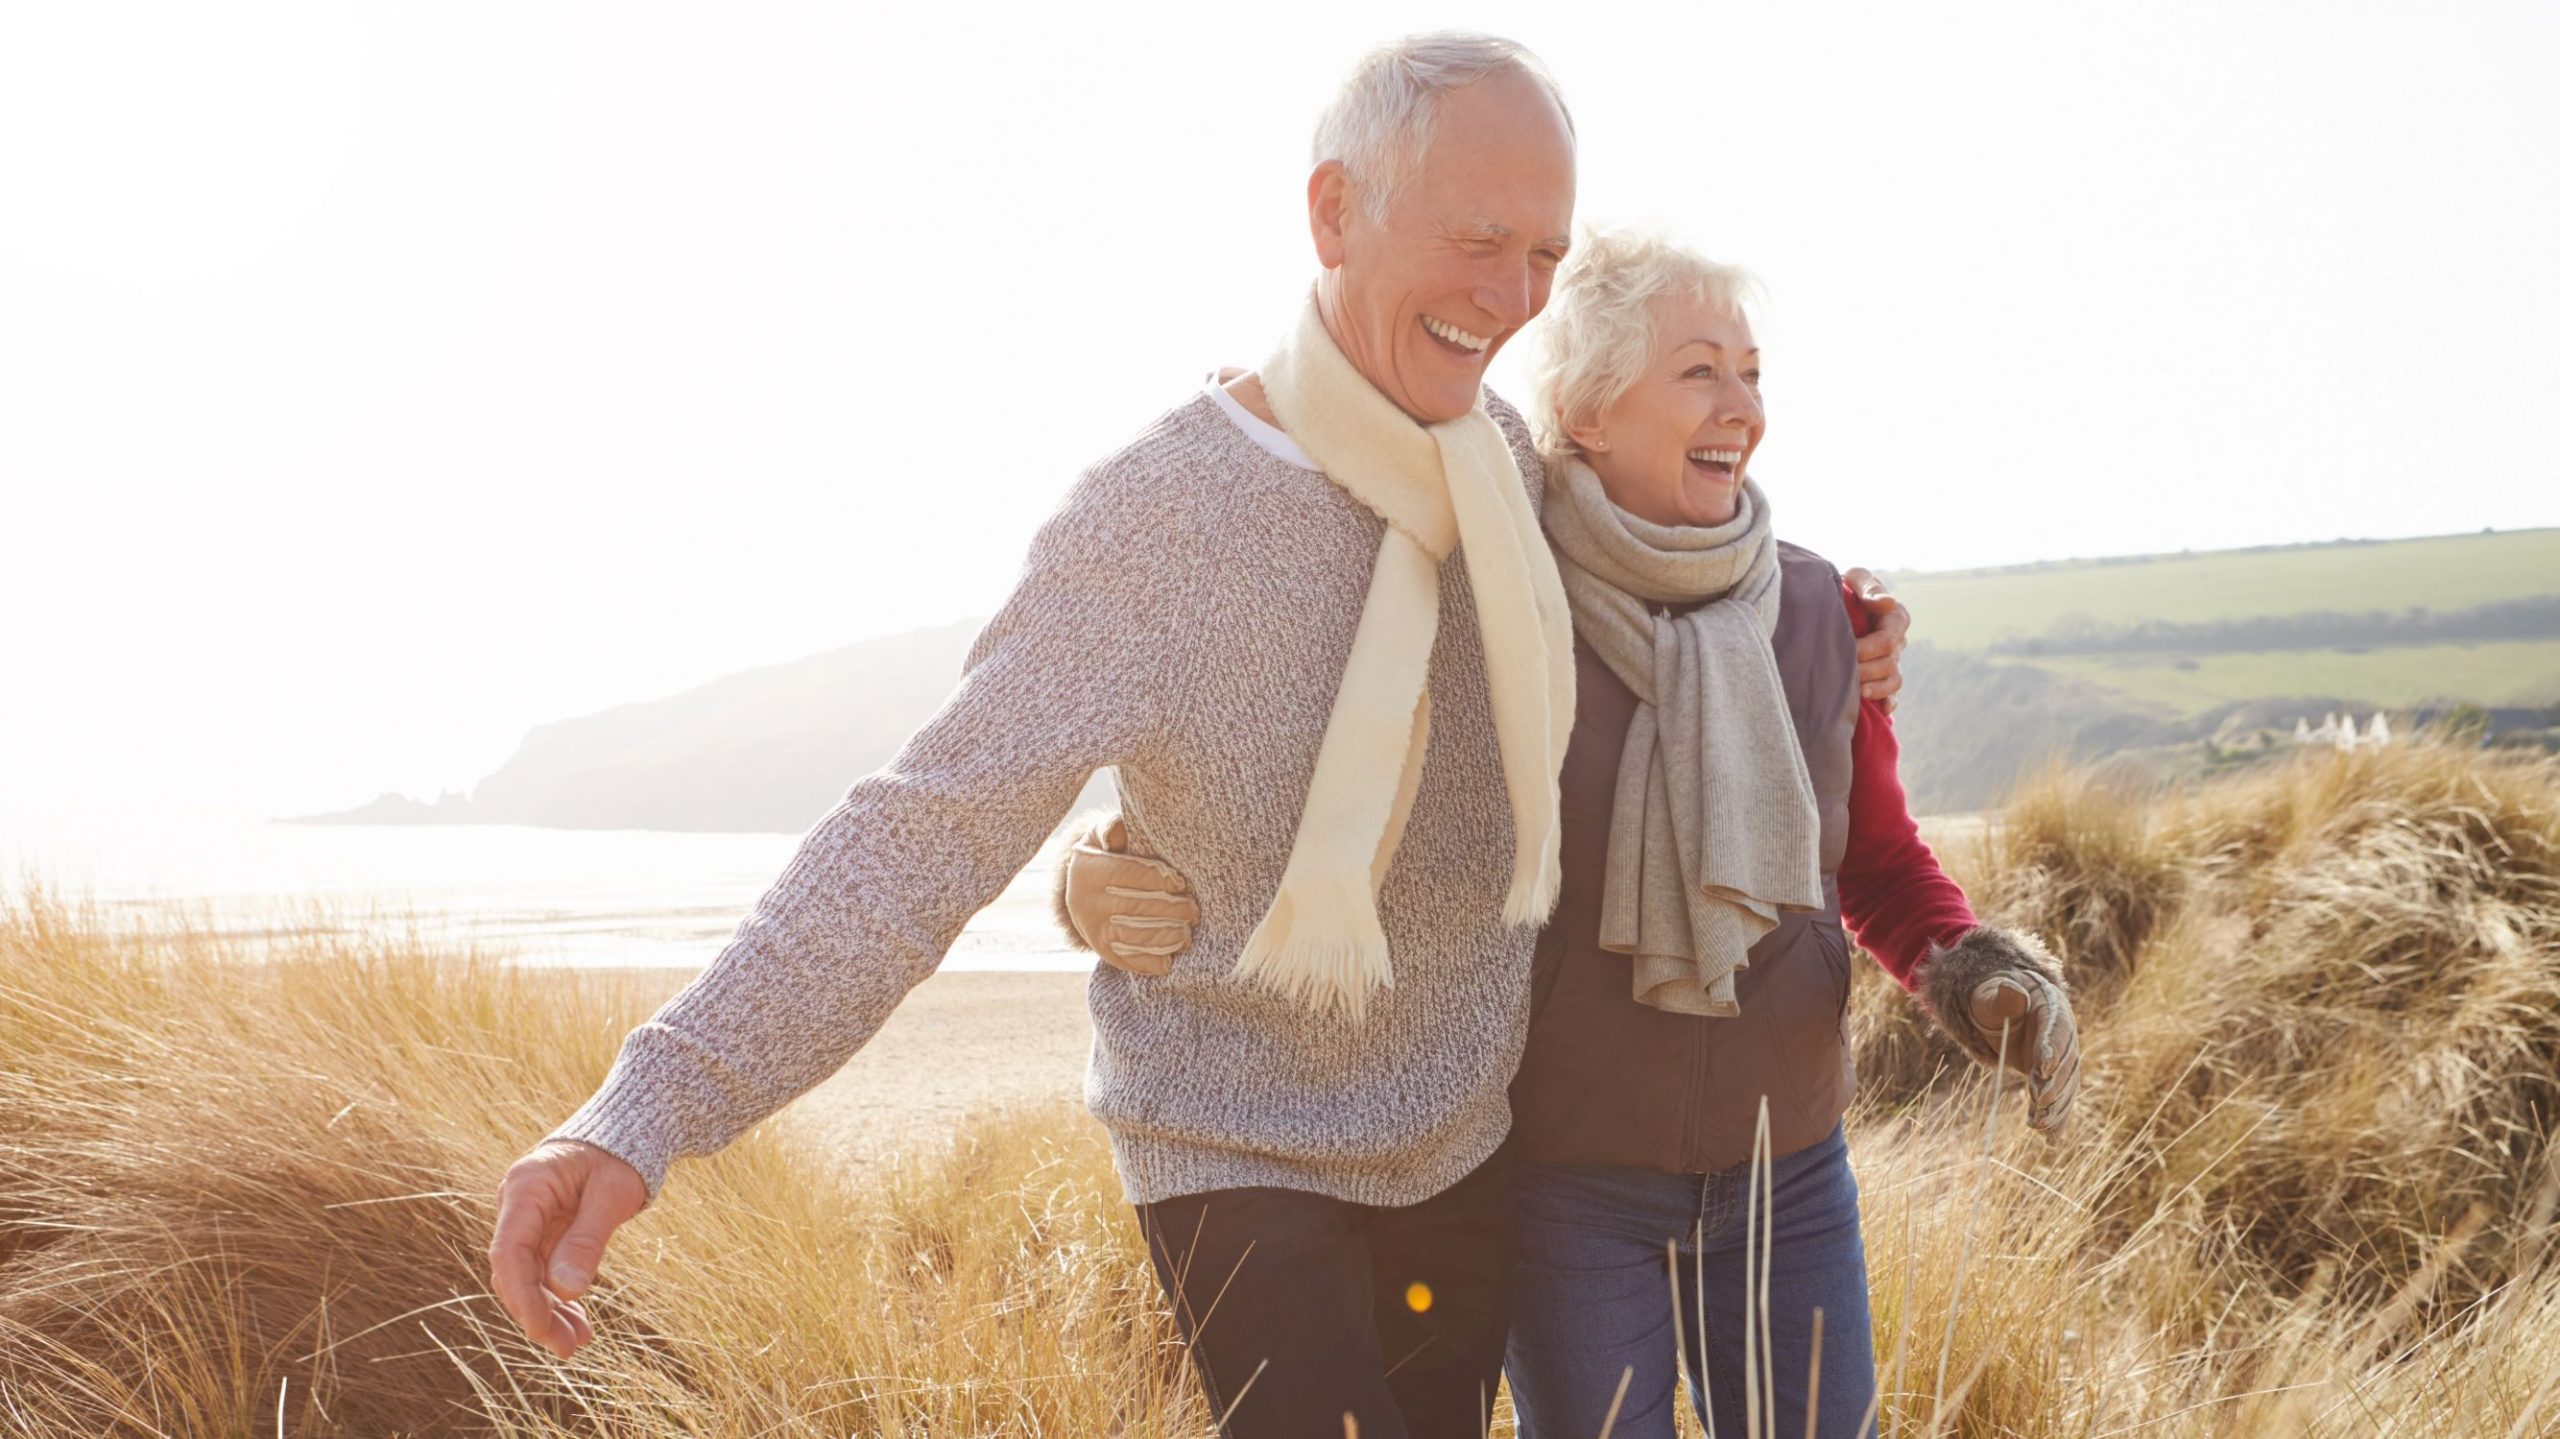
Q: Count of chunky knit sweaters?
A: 1